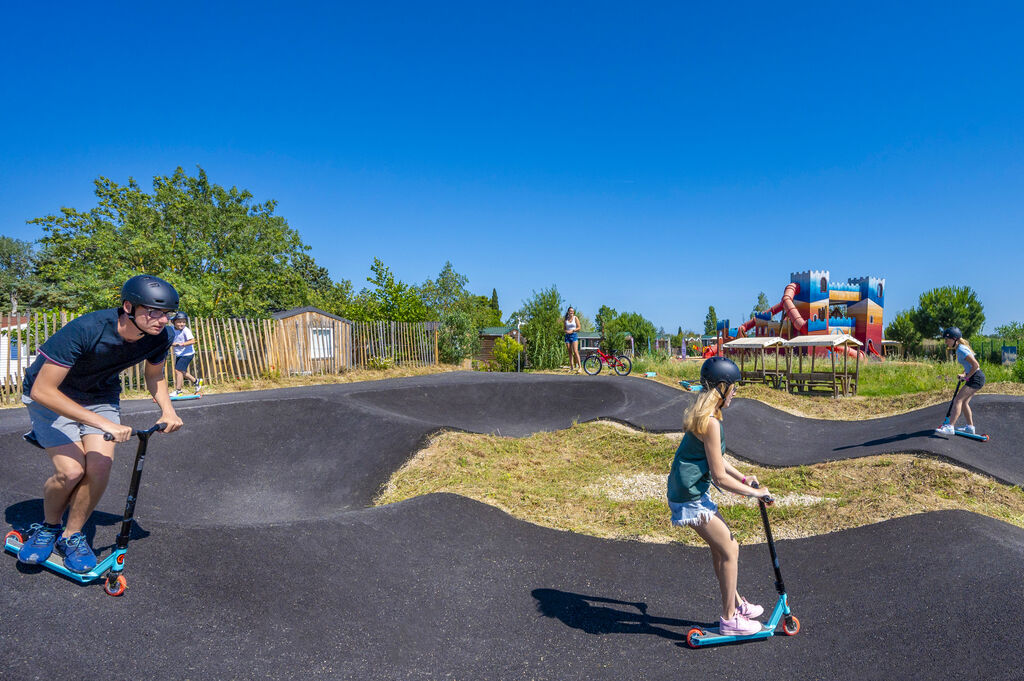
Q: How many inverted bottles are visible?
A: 0